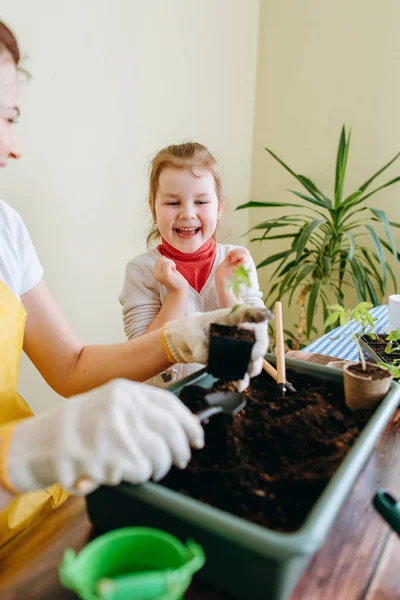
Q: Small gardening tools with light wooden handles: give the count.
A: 2